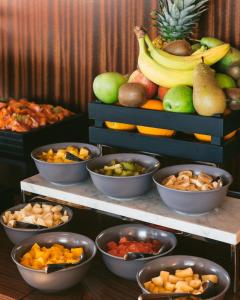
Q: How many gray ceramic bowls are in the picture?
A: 7